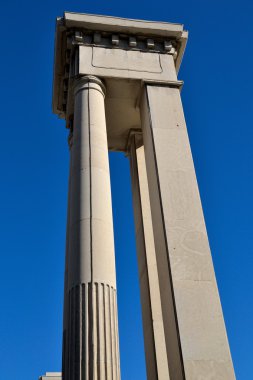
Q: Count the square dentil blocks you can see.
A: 6